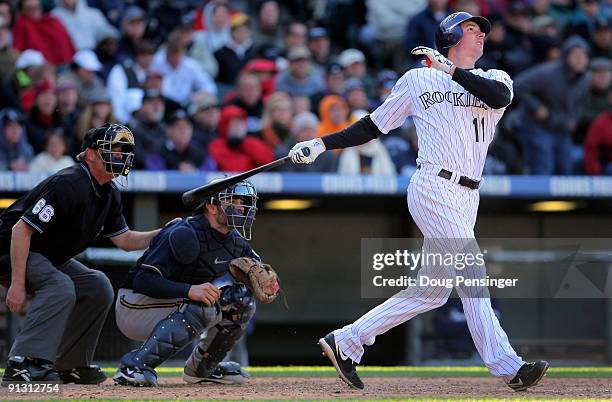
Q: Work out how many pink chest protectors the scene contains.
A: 0